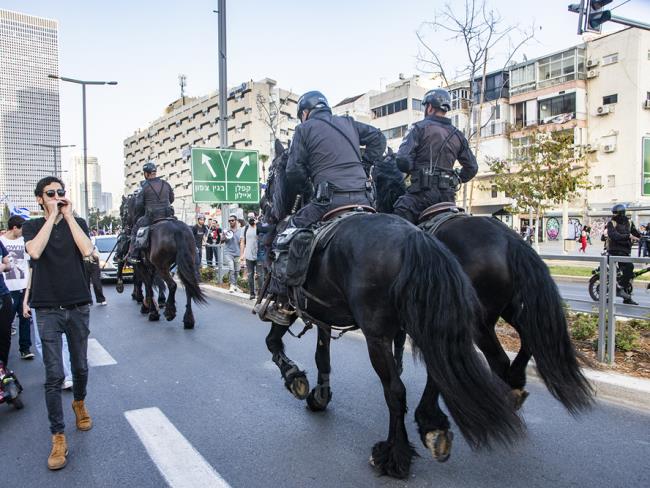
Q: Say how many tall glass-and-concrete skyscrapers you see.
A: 2